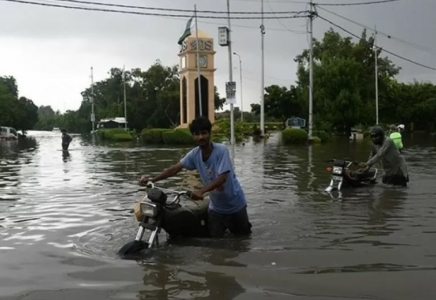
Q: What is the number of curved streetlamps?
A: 1